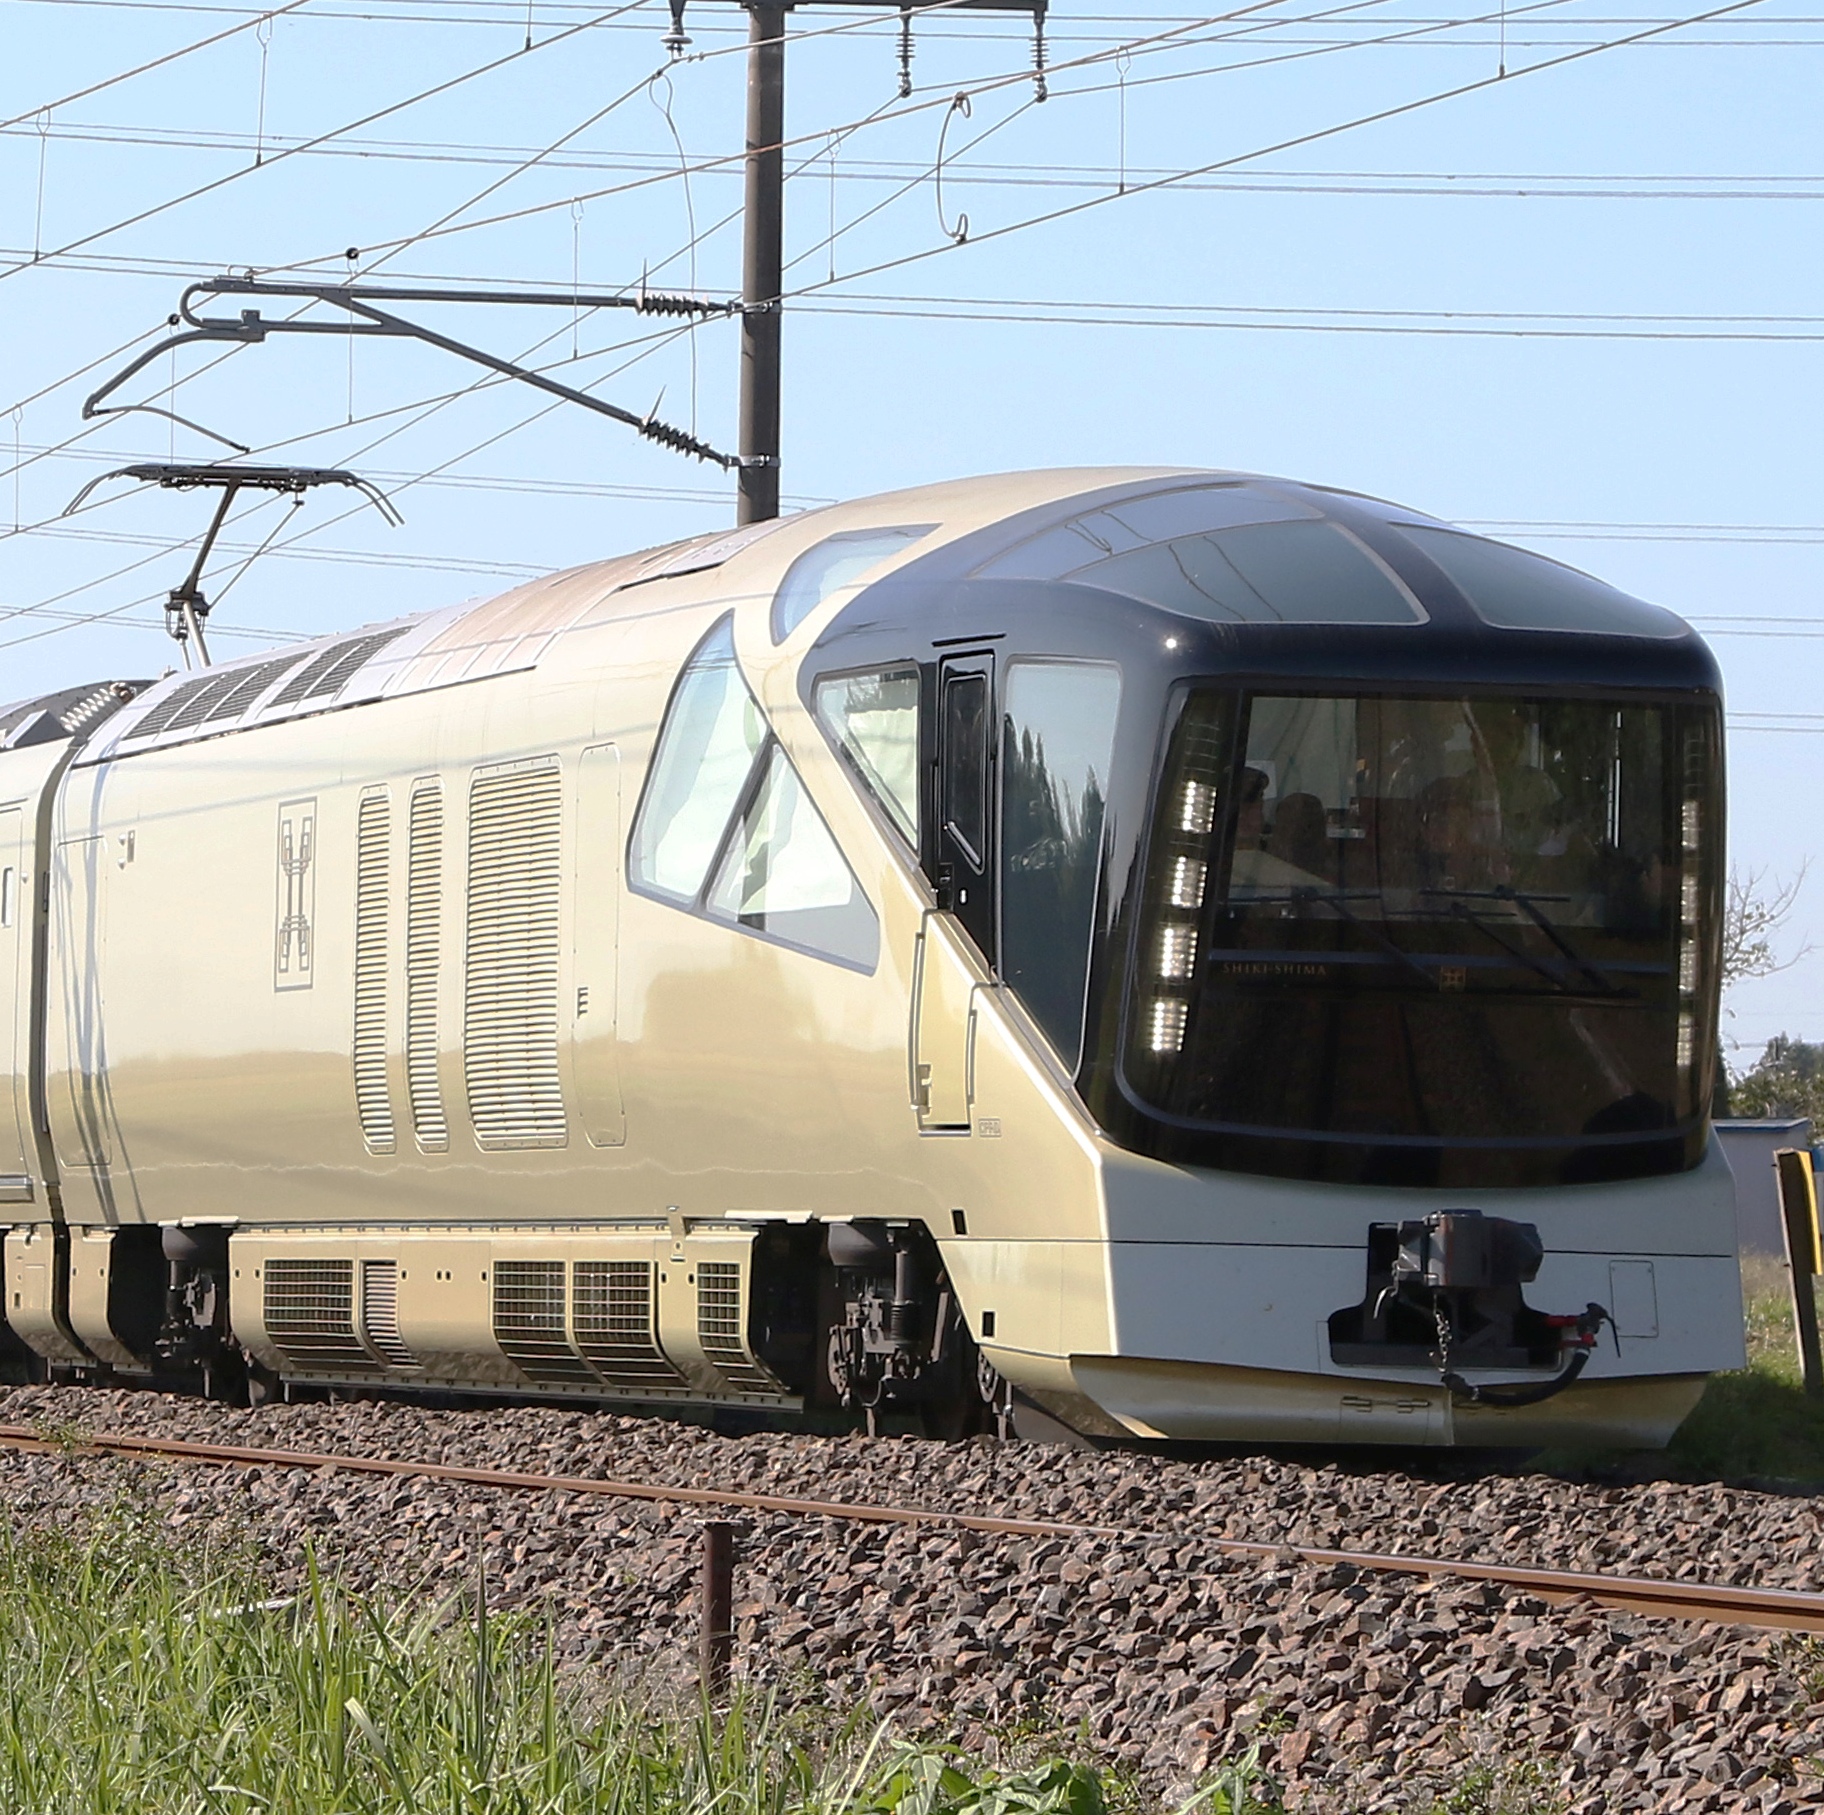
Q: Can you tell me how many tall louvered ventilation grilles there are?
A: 3